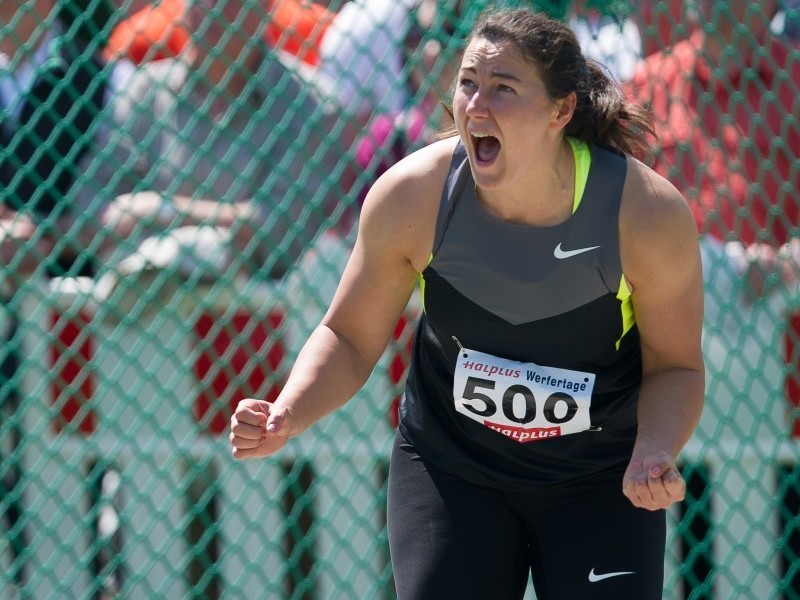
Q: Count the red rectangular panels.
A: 4